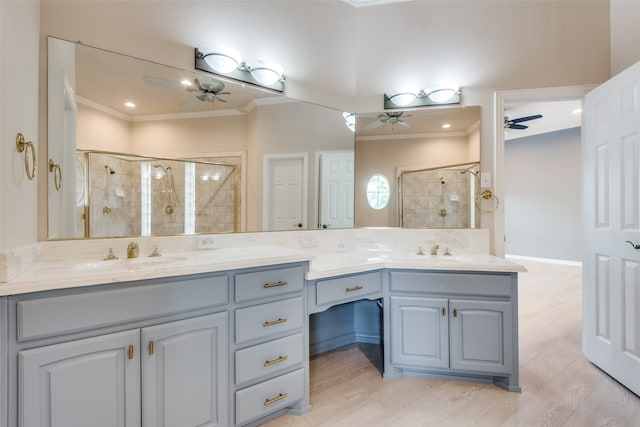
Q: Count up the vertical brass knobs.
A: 4